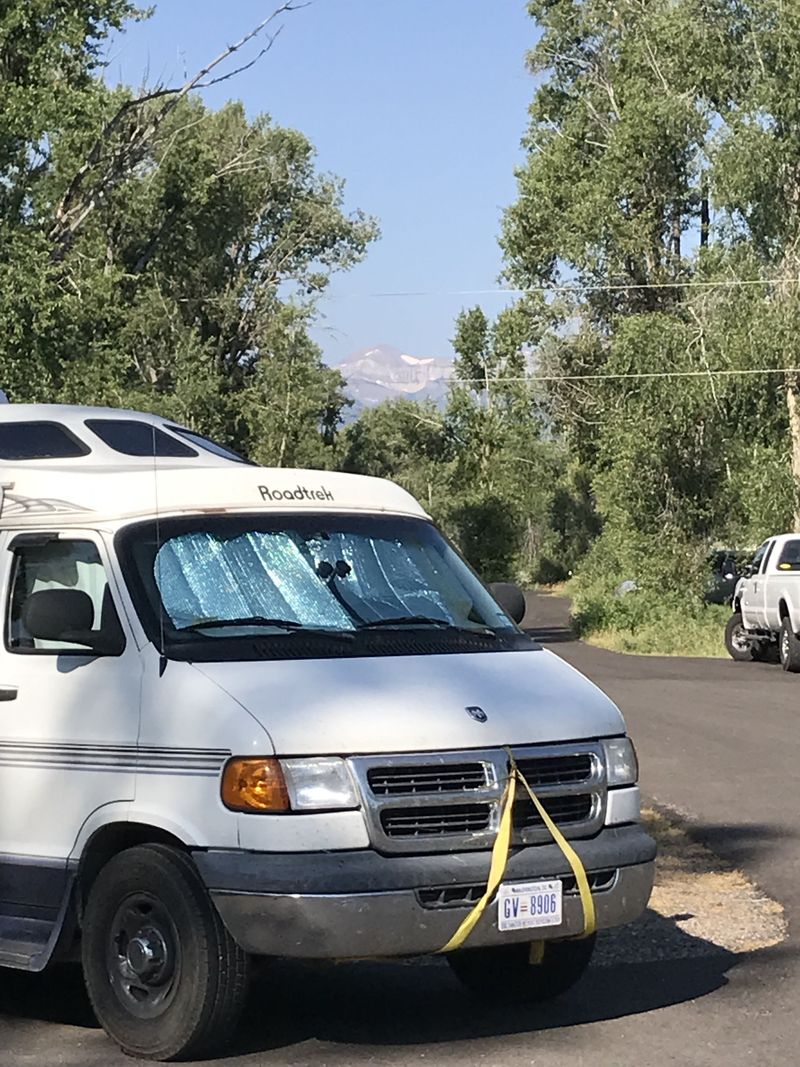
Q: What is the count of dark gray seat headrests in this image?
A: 0